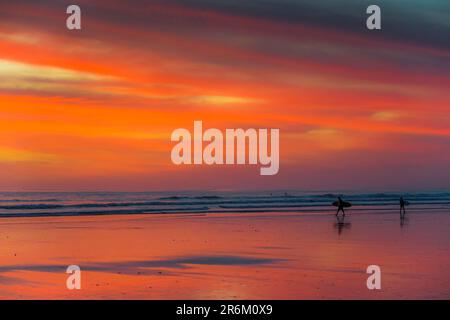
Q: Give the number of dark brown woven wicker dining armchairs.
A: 0